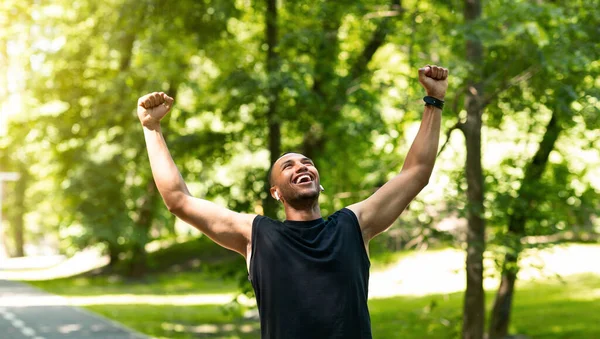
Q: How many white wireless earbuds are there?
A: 2